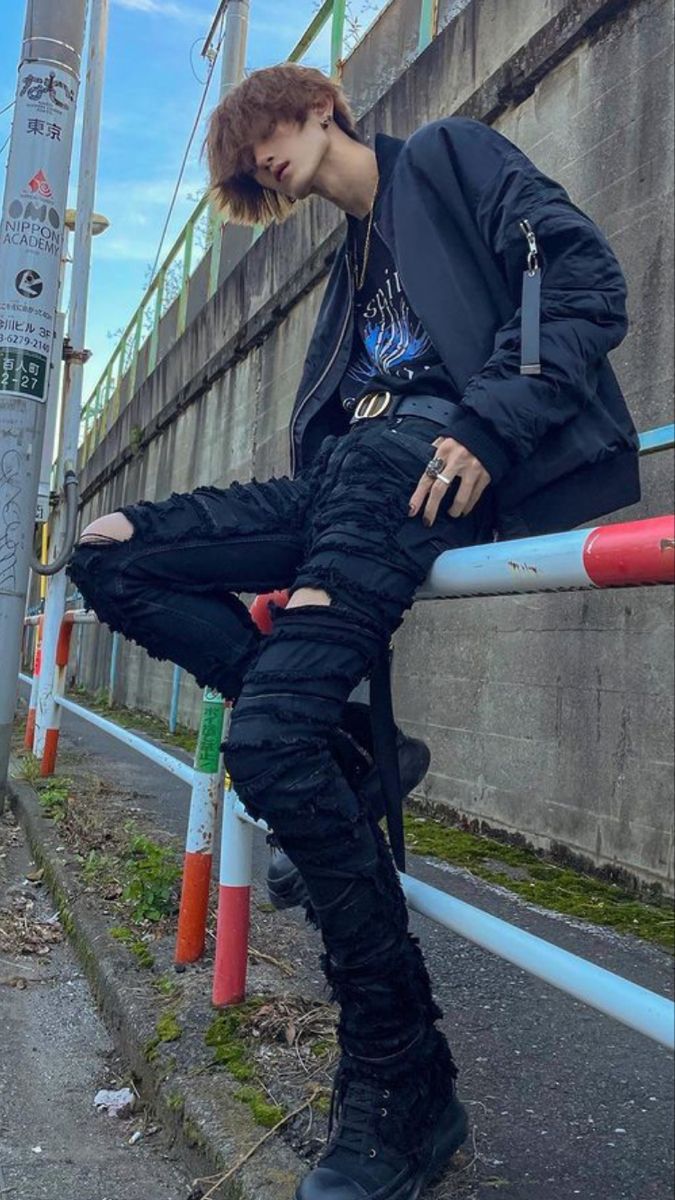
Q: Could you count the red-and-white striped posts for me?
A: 4